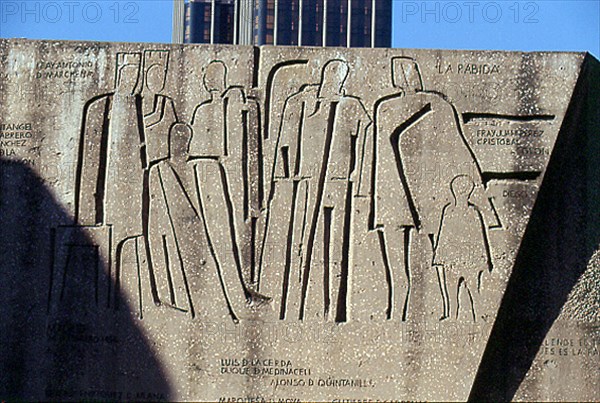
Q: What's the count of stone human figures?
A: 7